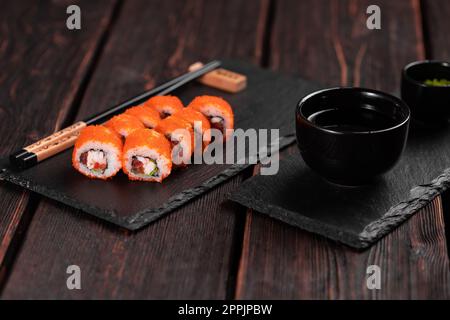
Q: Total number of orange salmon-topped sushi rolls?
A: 8